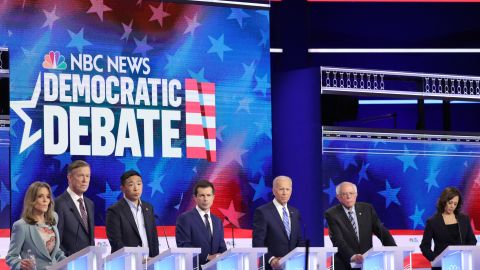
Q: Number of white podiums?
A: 7